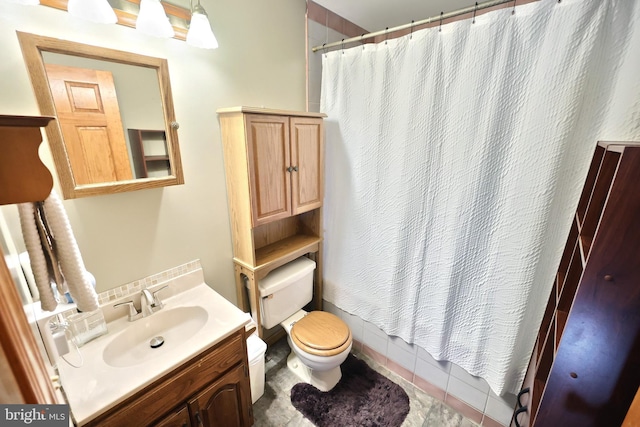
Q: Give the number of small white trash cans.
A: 1